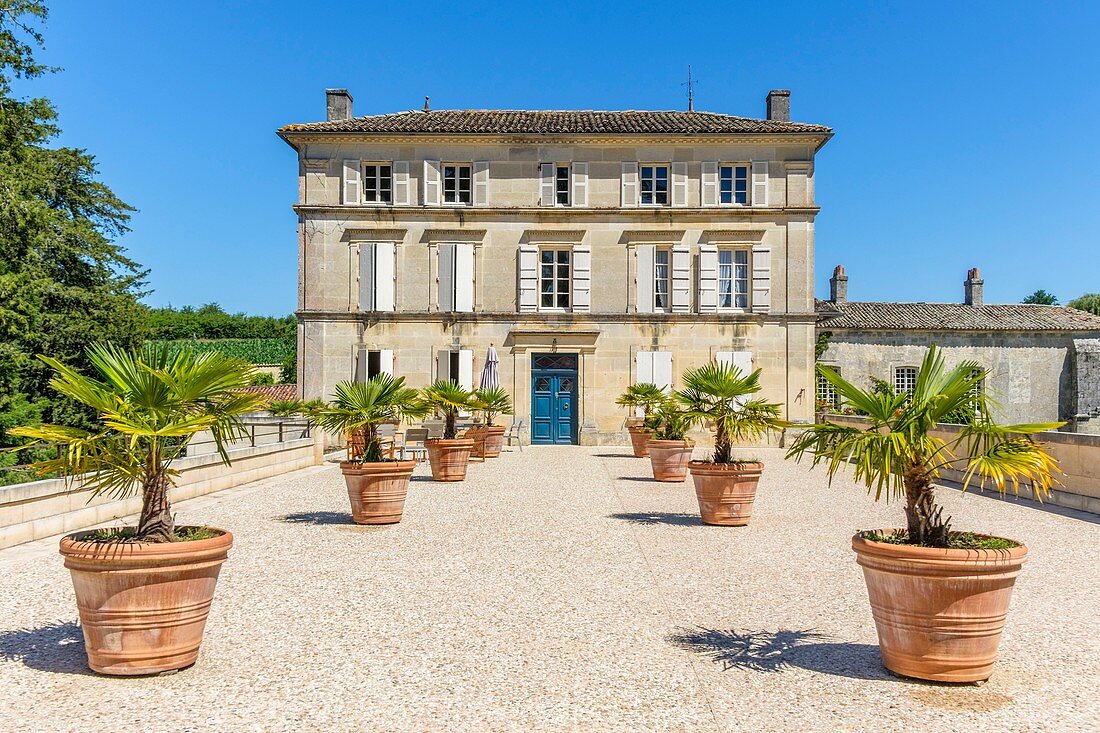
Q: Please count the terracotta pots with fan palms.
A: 8